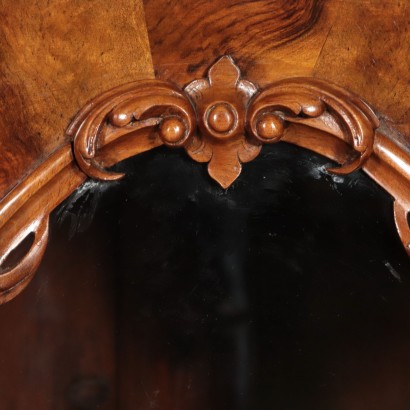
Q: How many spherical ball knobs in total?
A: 3